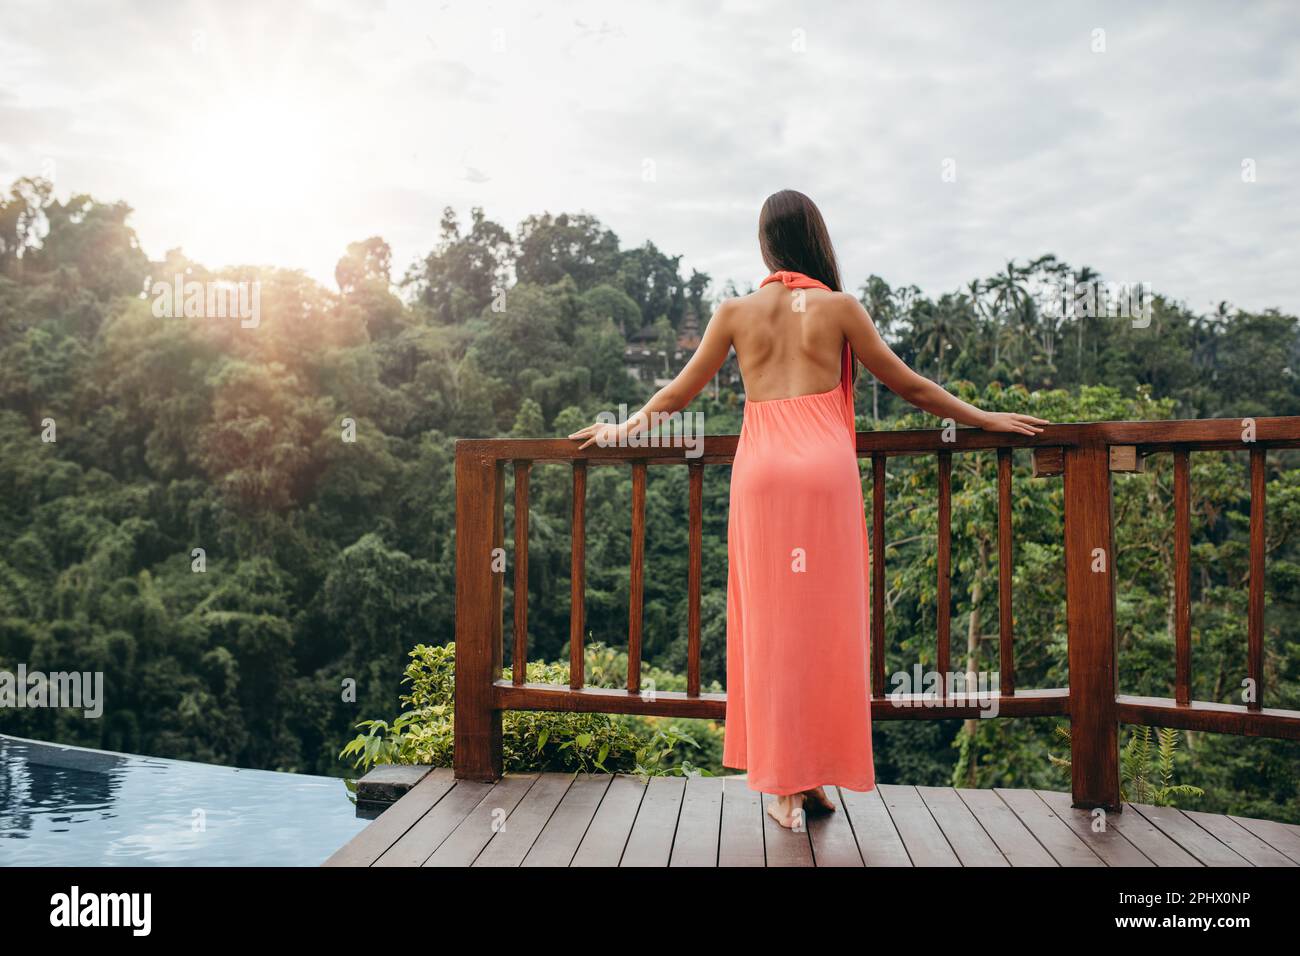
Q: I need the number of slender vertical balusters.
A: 9